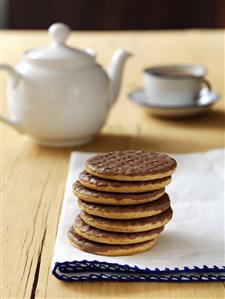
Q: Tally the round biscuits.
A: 7